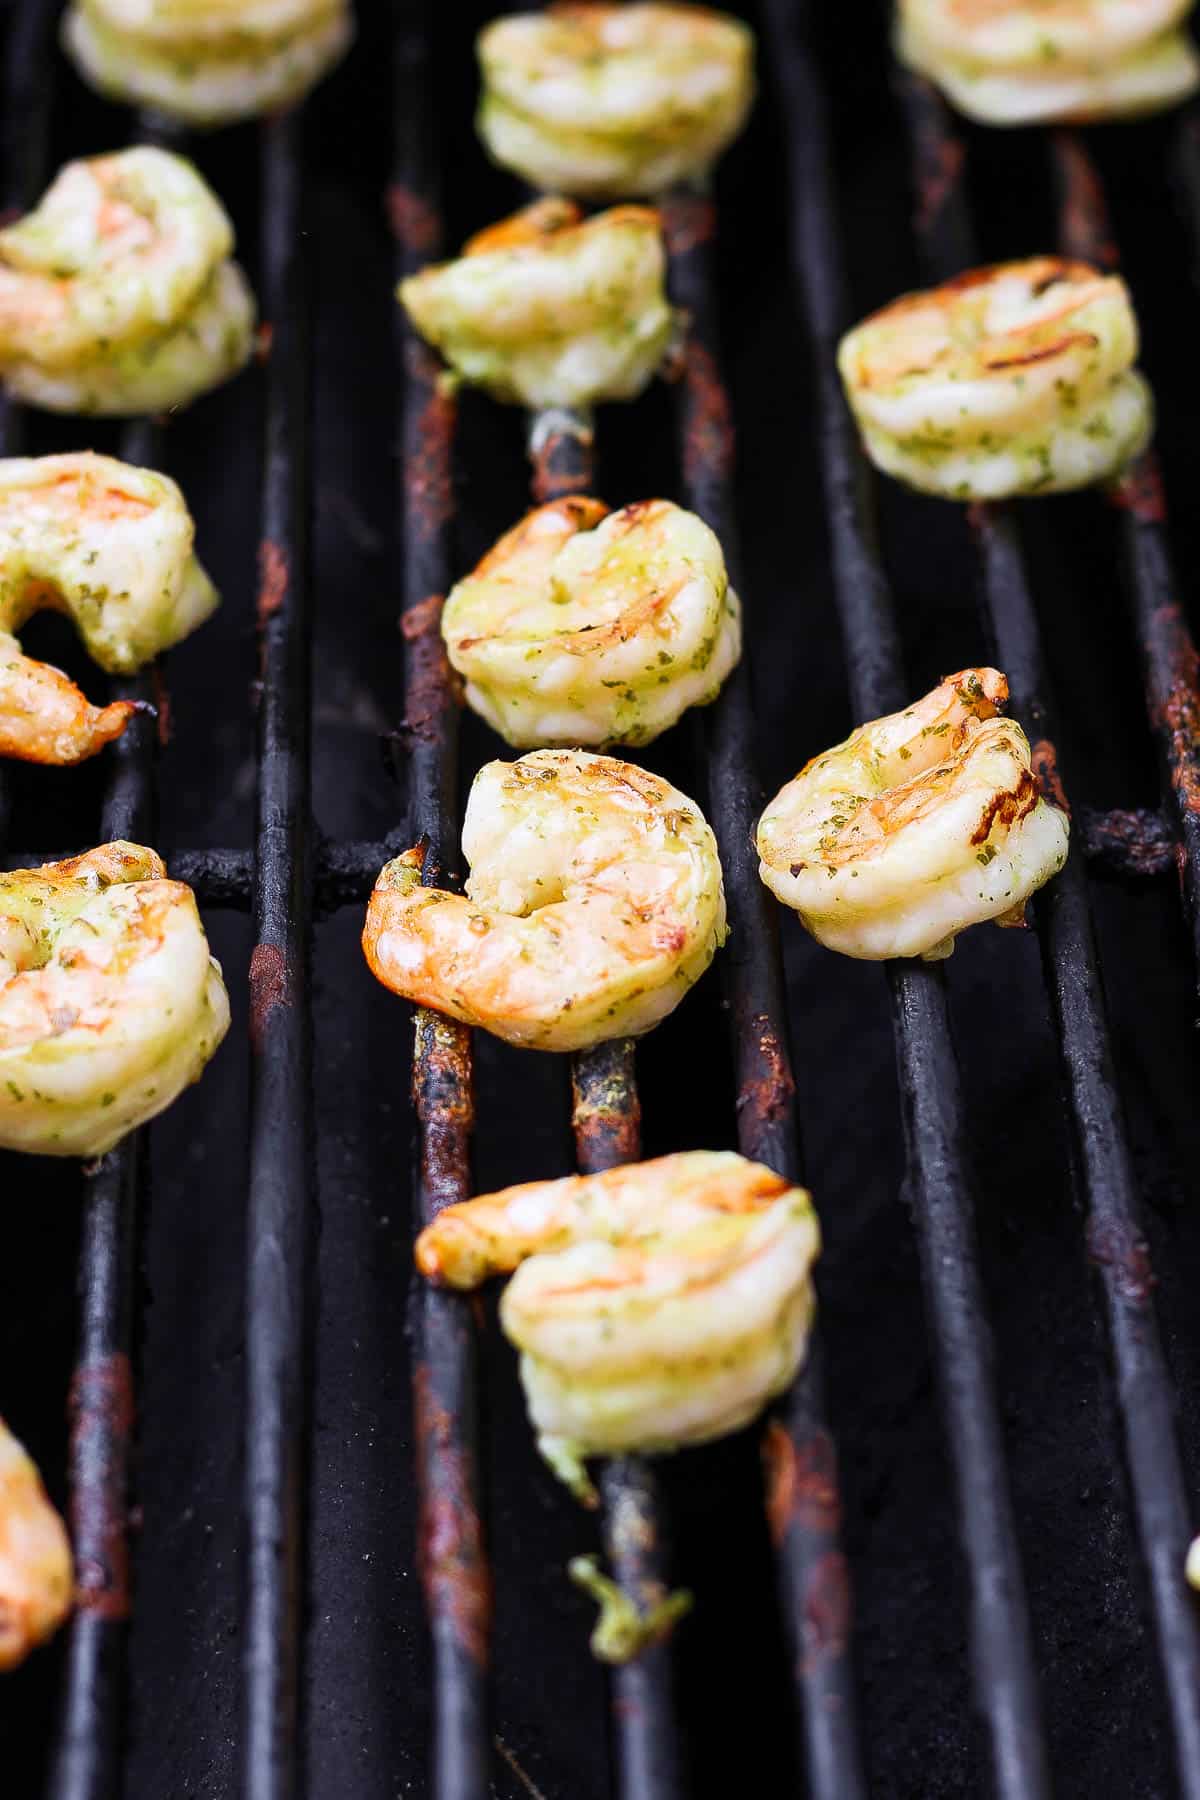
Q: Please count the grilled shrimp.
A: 13